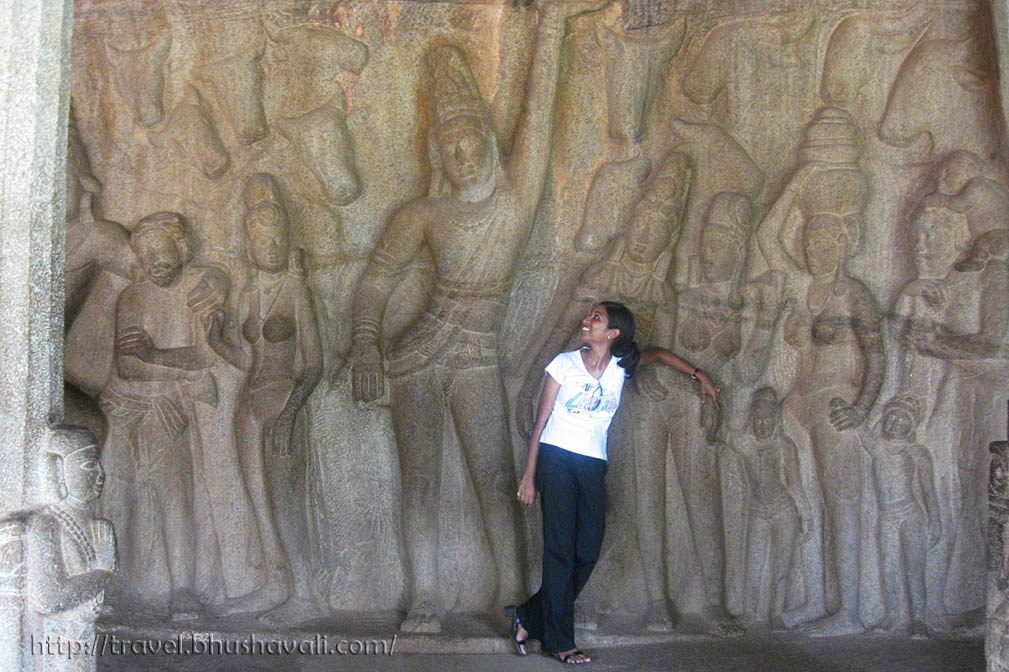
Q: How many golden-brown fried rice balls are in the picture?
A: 0